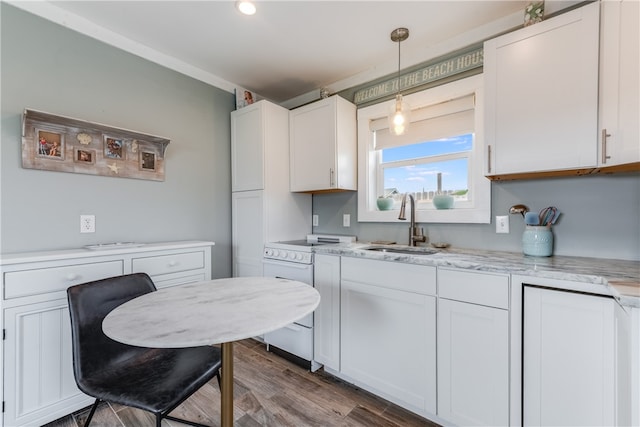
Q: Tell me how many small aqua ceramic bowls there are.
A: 2